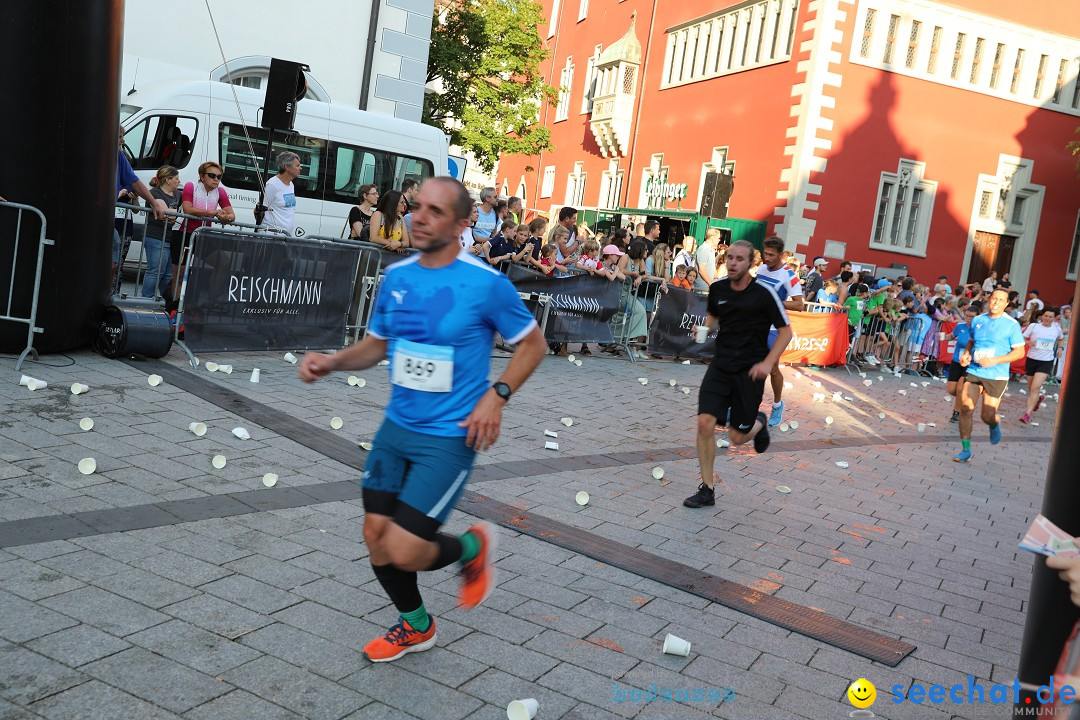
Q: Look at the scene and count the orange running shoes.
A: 2